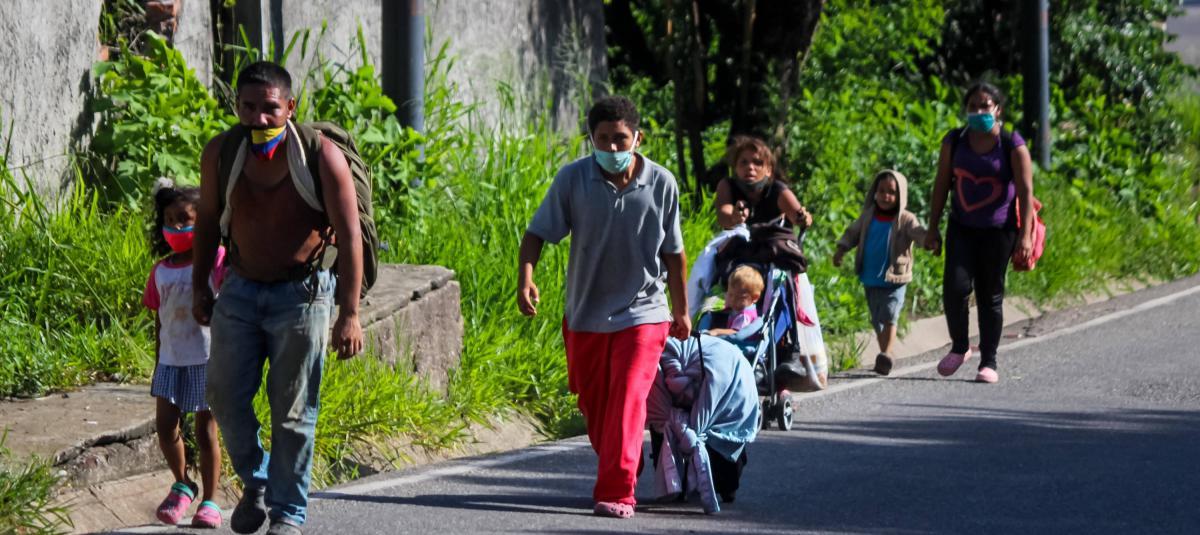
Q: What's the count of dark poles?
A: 2